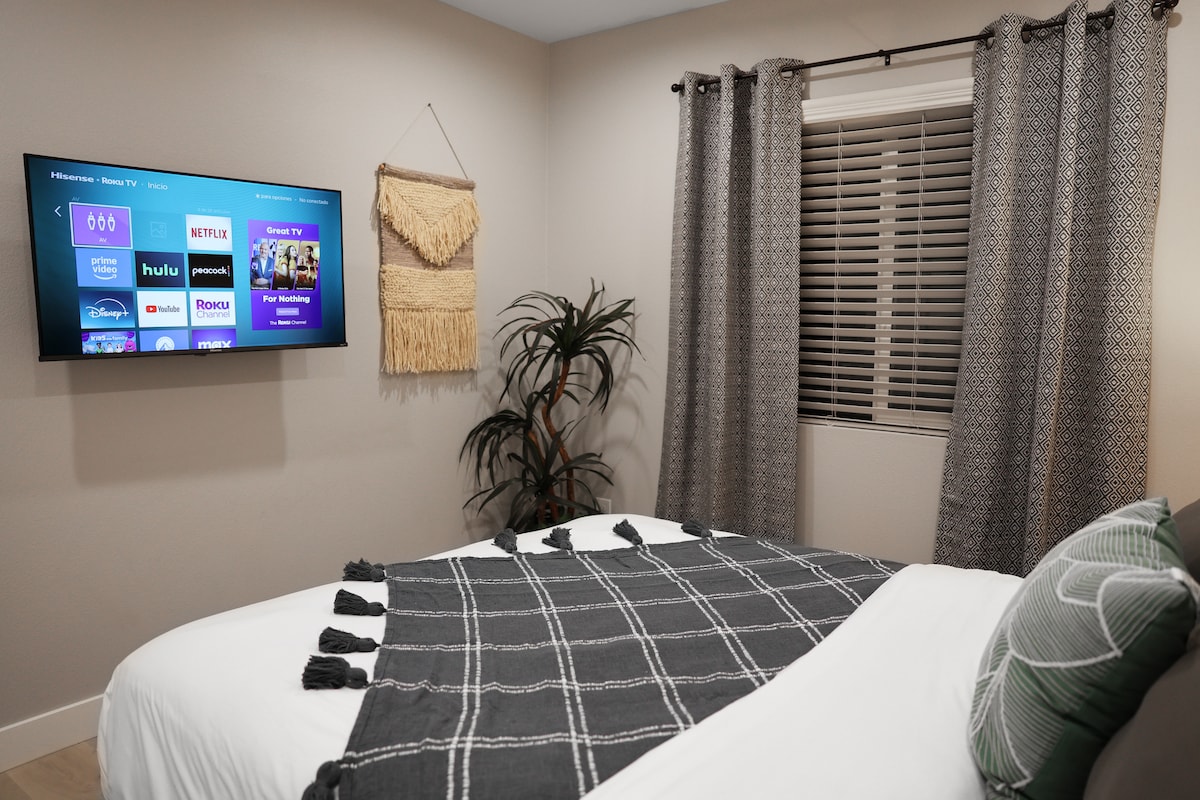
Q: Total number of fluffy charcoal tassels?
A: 9